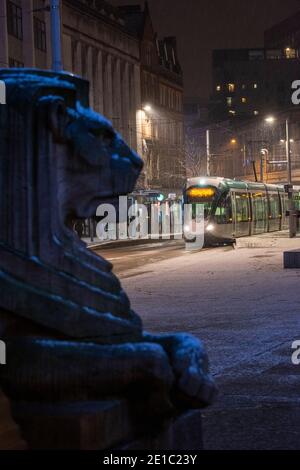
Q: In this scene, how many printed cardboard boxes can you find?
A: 0